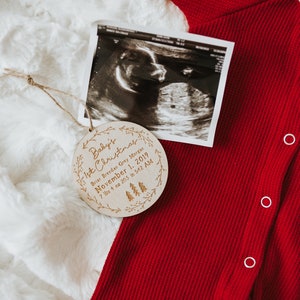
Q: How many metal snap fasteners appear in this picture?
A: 3